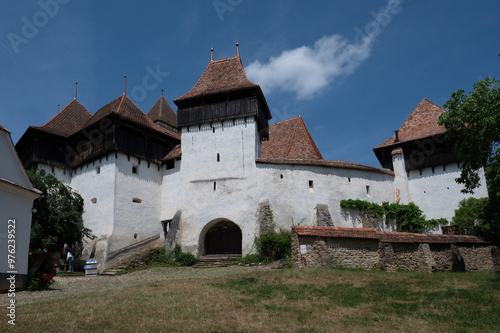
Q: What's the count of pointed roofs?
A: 6